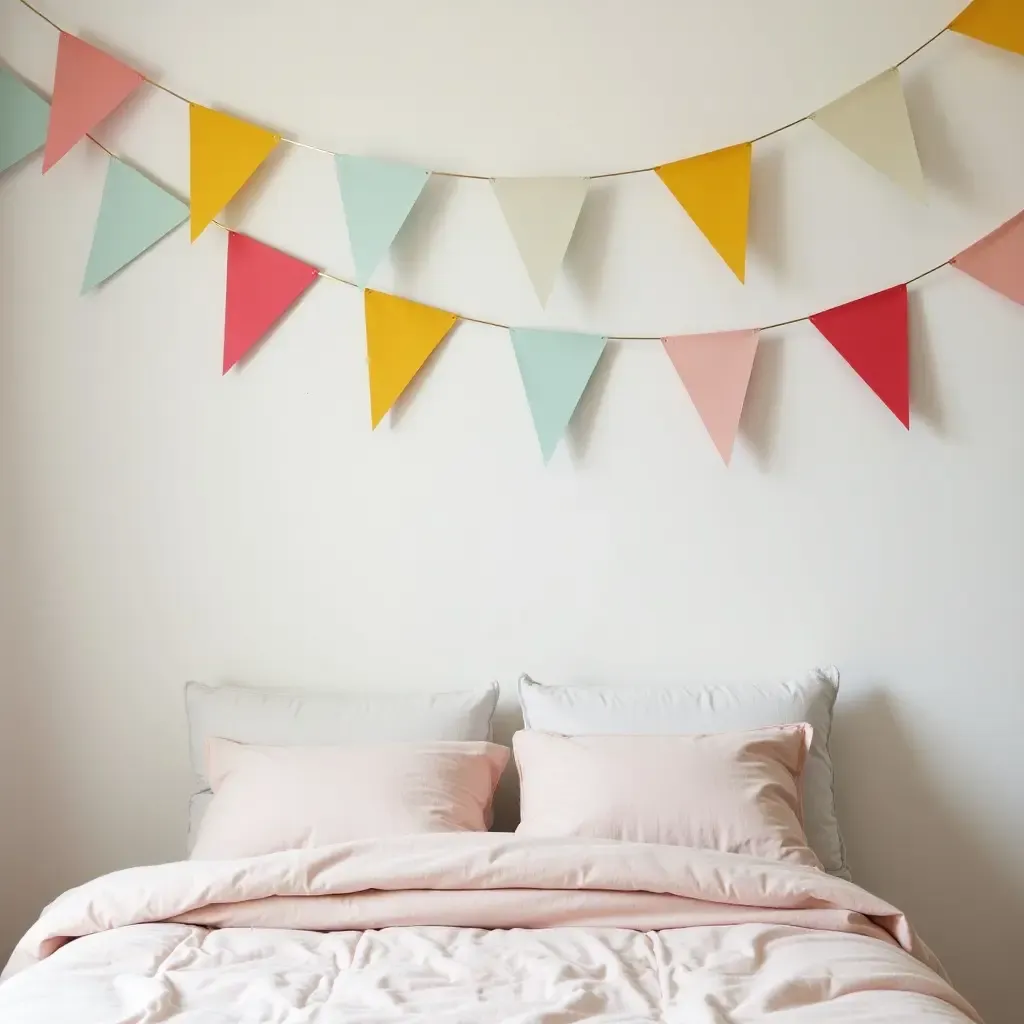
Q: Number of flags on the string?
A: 15